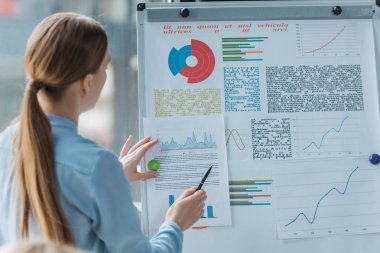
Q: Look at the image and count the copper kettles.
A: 0